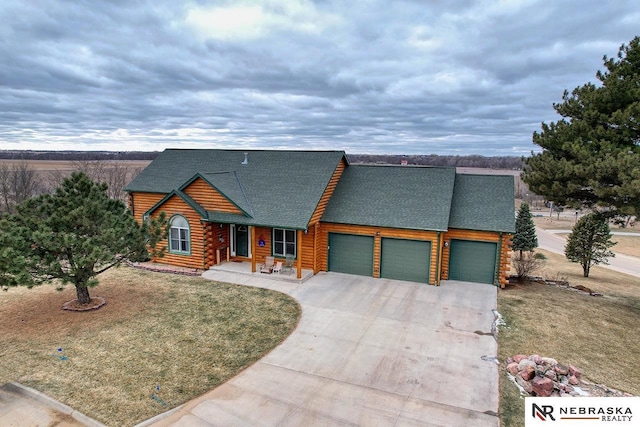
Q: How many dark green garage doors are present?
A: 3